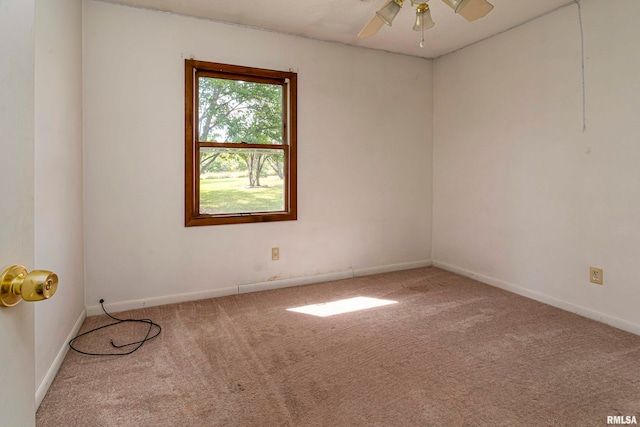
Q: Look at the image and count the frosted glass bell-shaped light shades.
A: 3